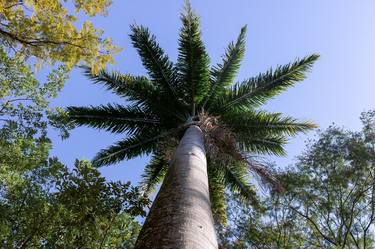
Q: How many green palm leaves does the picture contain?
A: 12